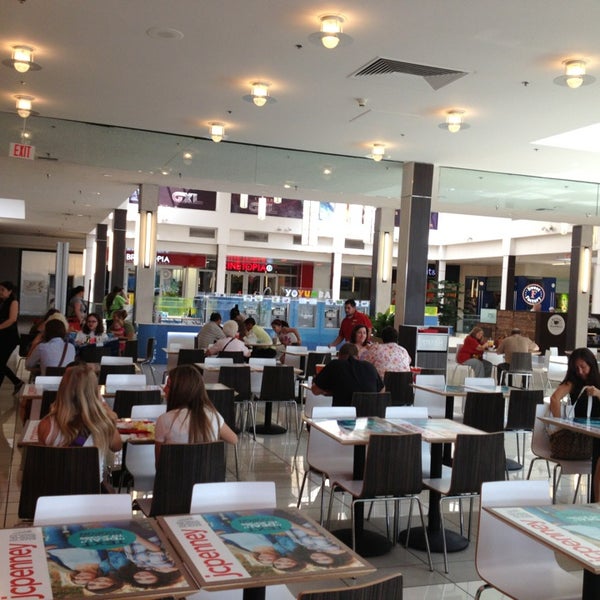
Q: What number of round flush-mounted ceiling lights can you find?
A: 8